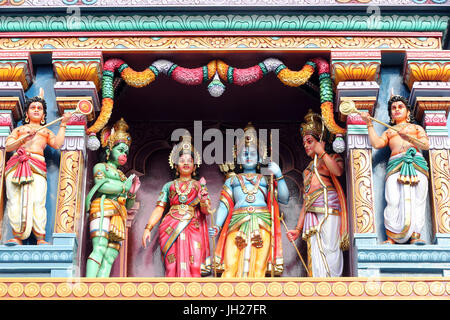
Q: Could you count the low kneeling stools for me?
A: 0